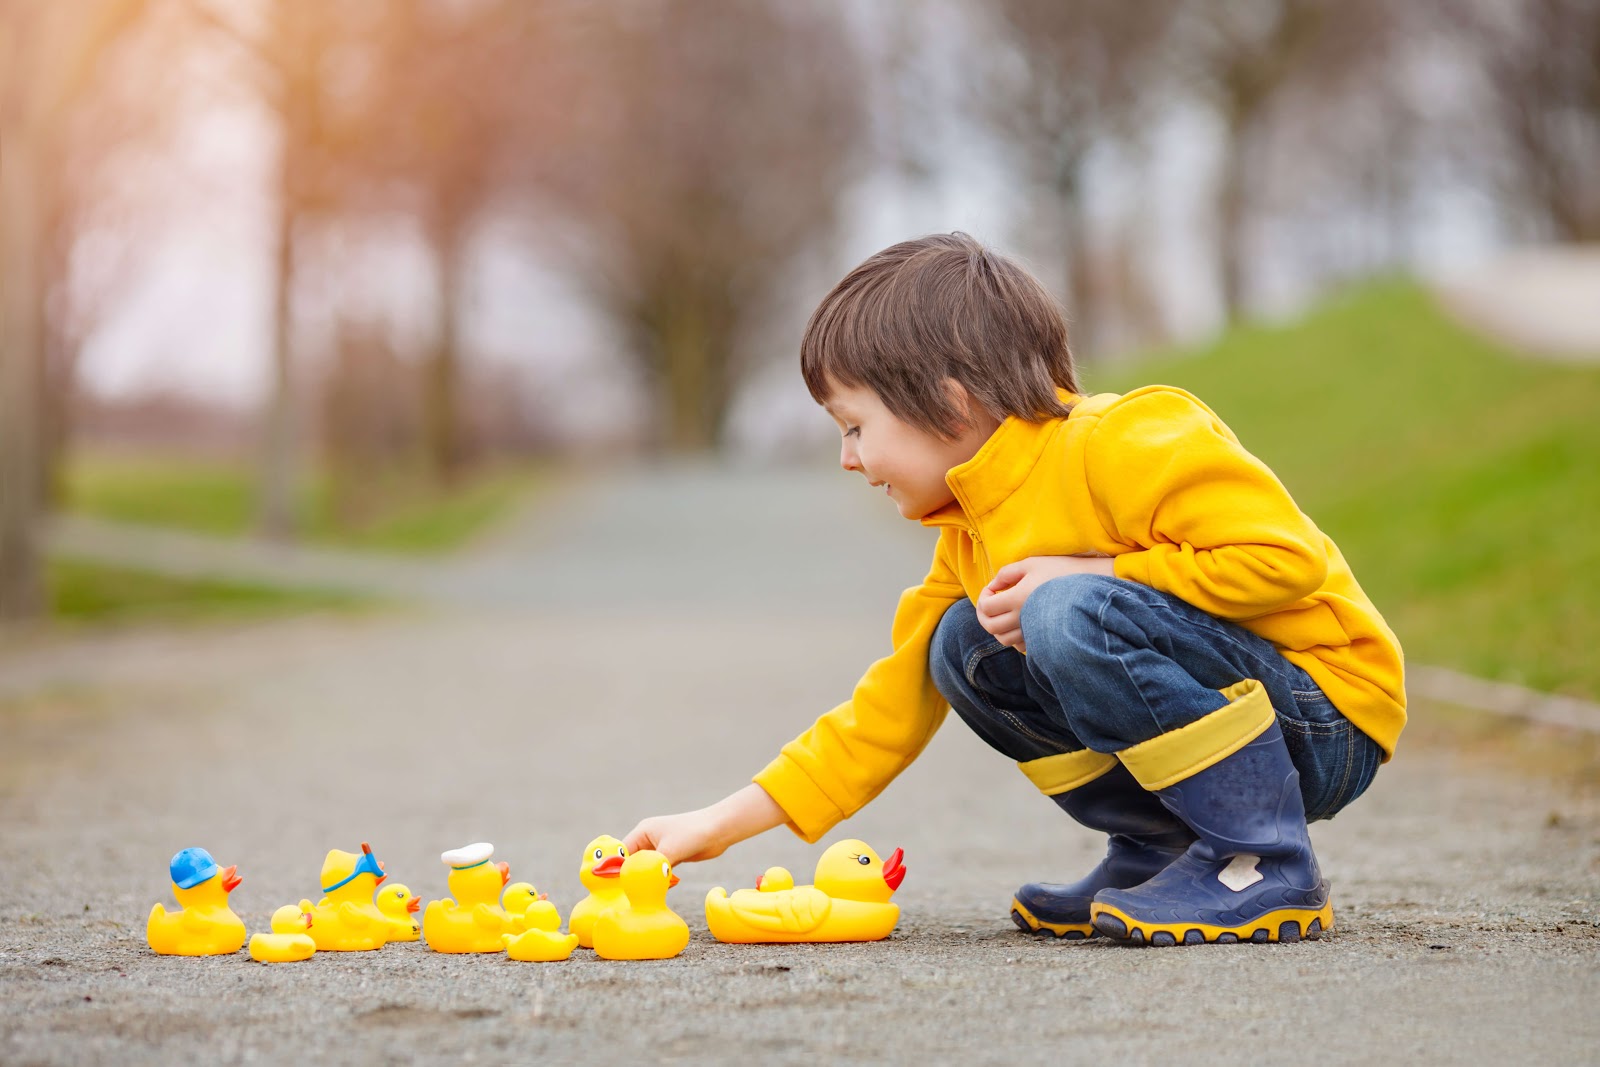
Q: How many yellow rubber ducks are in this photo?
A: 11